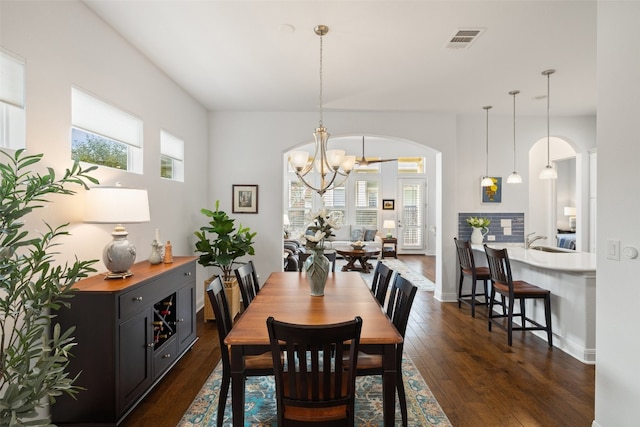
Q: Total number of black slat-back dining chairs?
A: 6